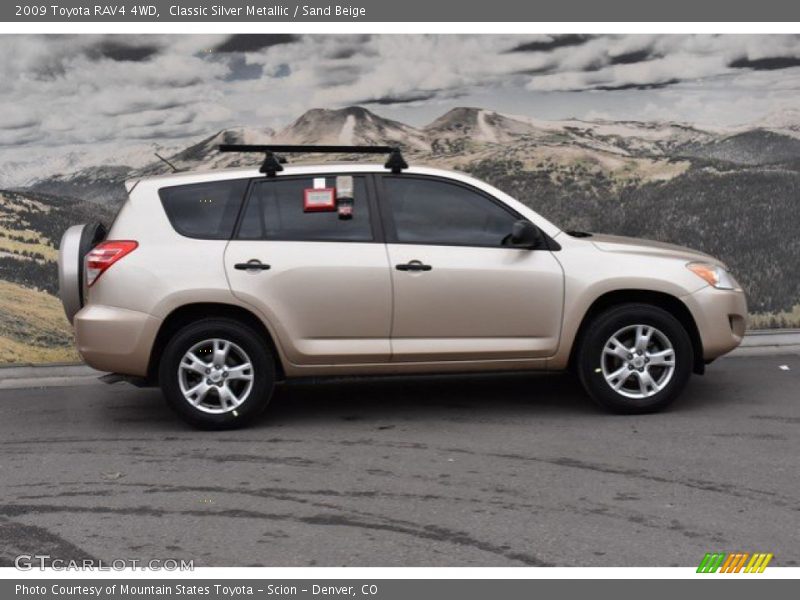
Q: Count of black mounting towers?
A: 2